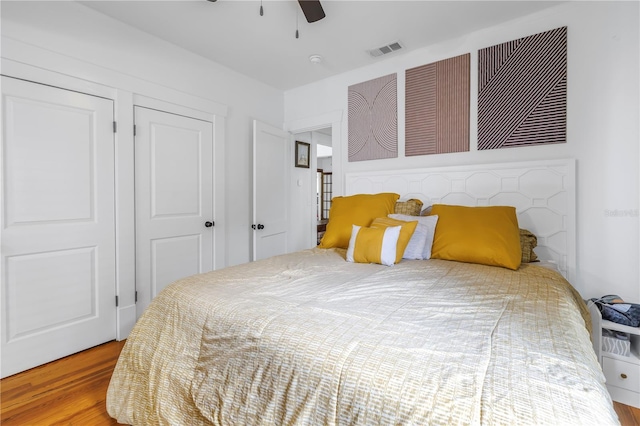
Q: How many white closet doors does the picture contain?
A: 2